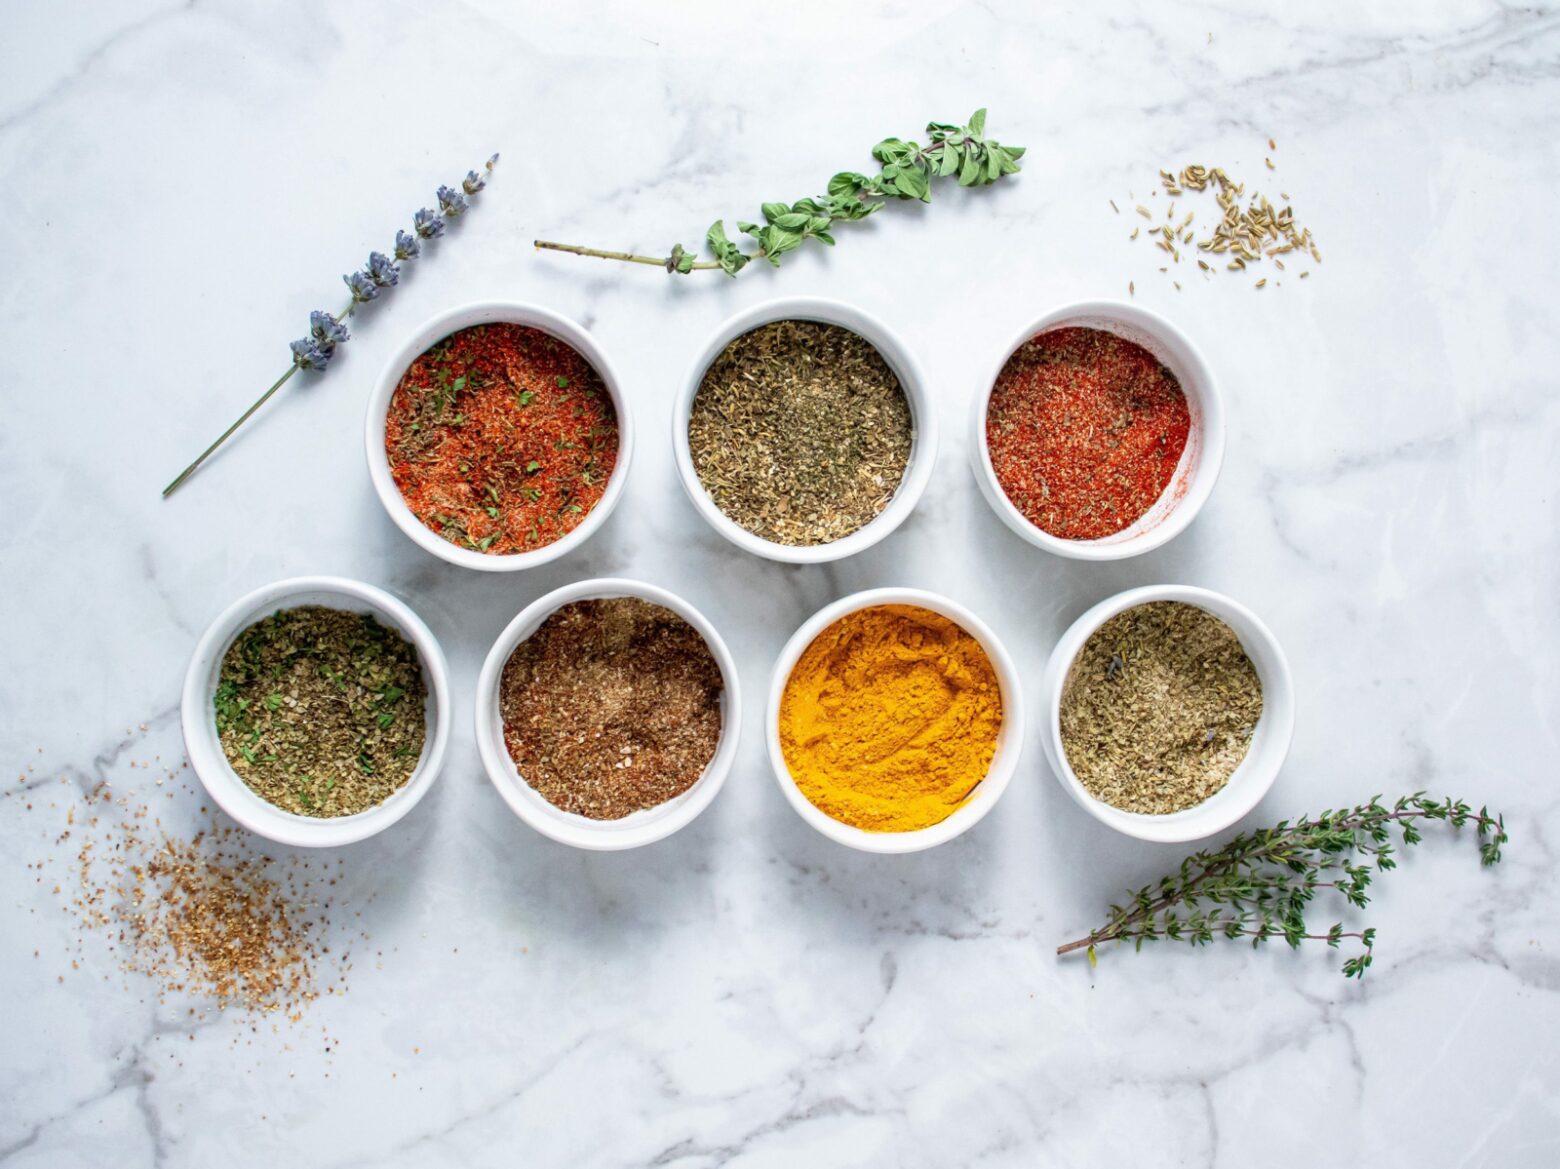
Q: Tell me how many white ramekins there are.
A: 7